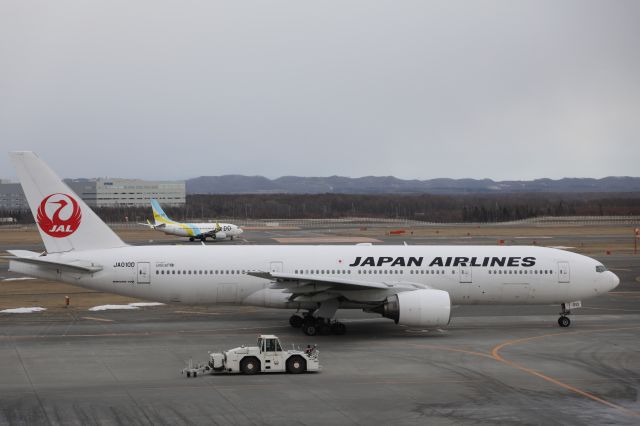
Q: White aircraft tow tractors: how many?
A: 1